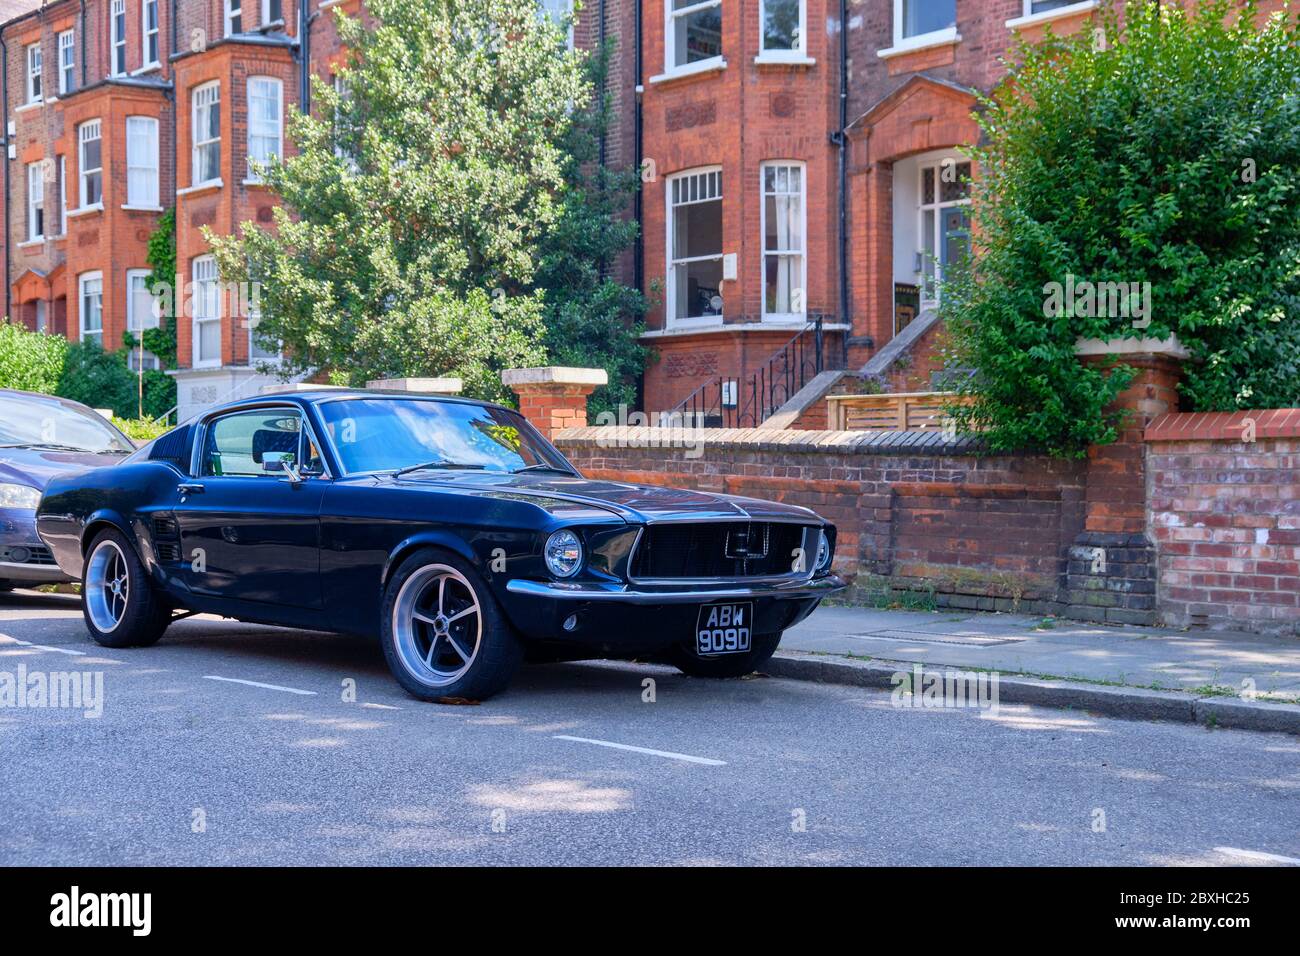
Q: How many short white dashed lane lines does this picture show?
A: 4